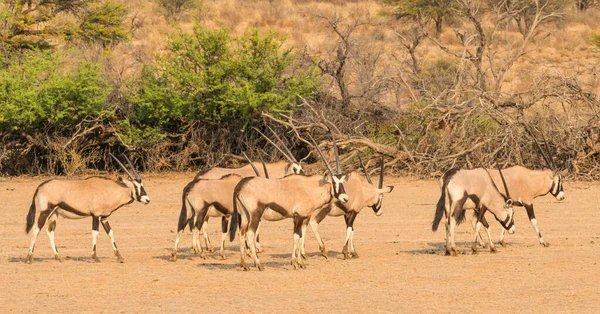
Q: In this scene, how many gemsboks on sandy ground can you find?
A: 7